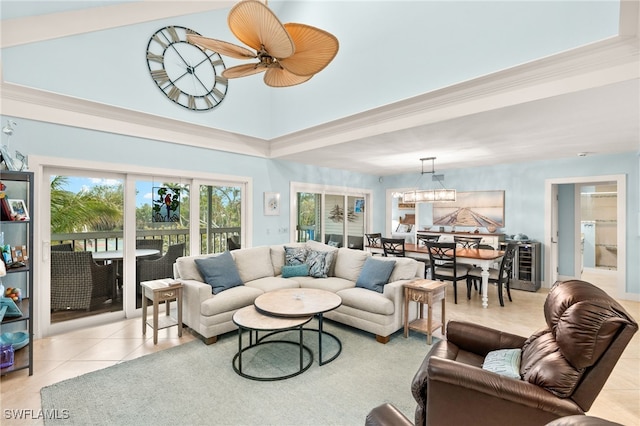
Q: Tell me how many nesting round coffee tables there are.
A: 2